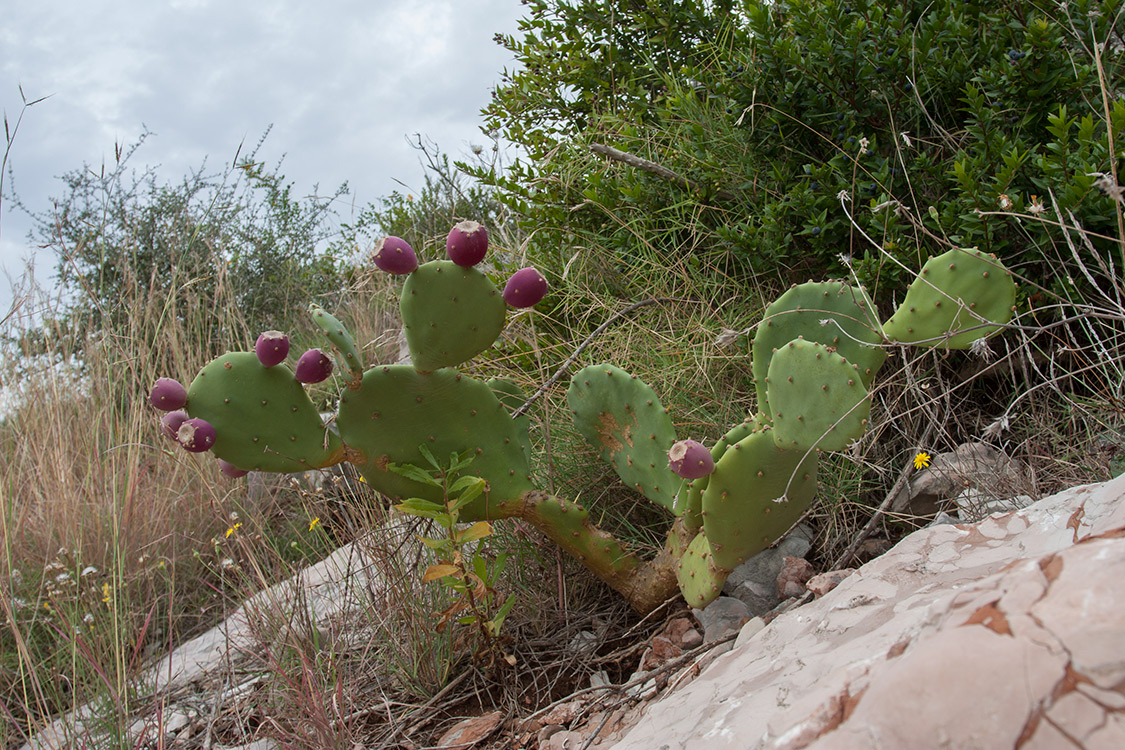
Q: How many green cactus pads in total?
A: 12